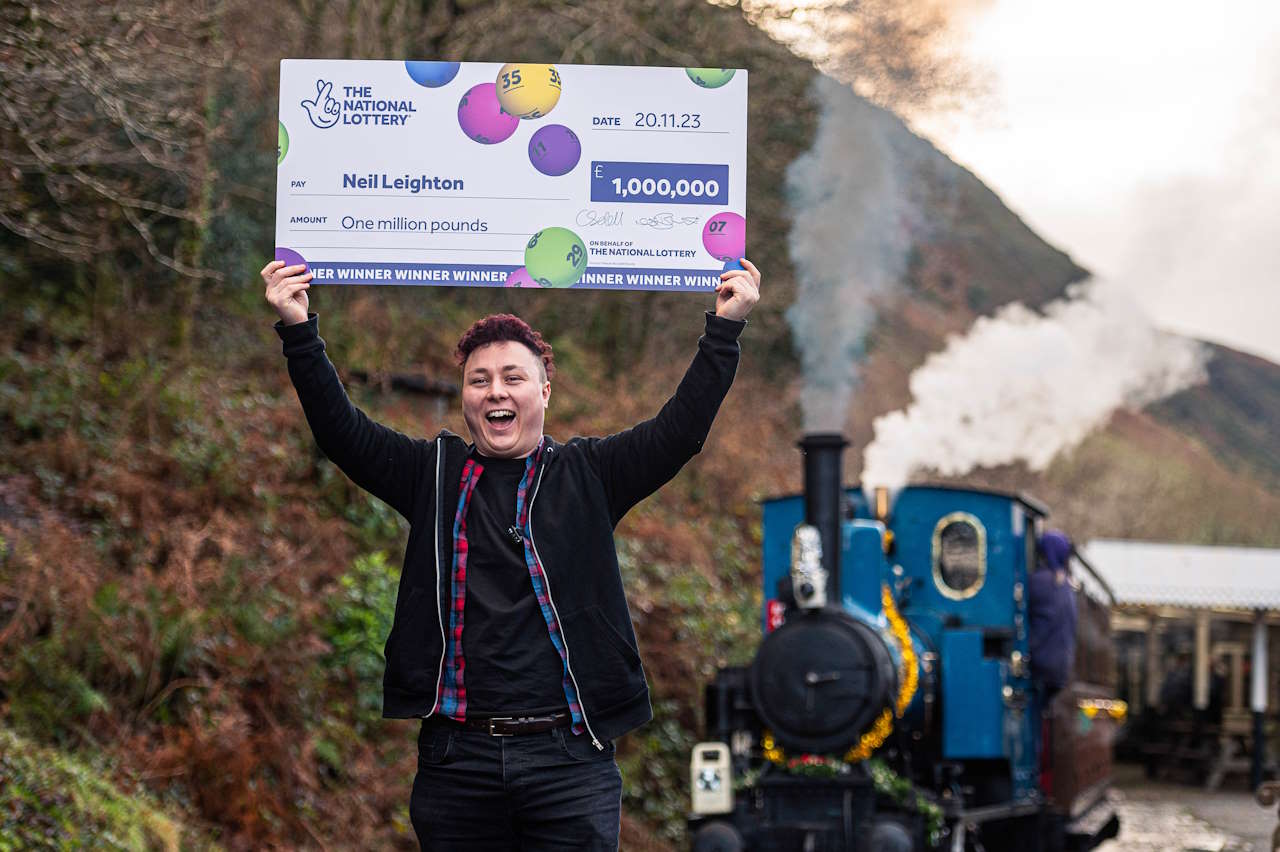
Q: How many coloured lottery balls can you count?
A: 11